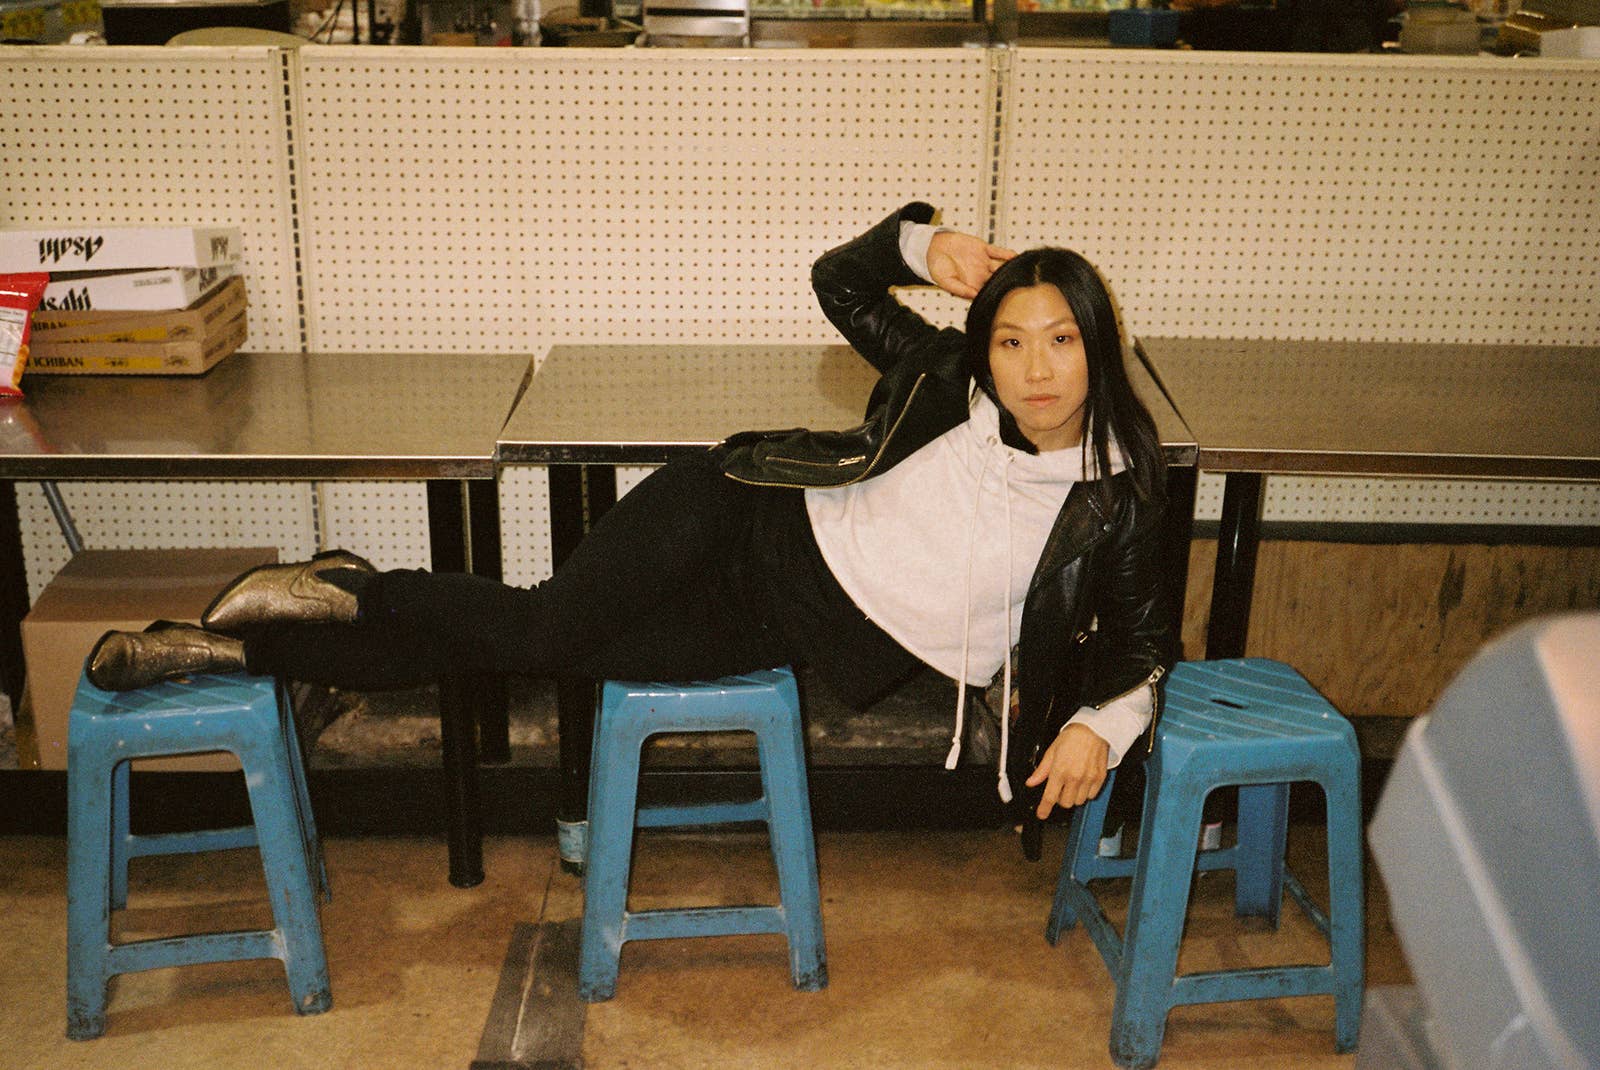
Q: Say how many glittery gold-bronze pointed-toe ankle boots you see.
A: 2